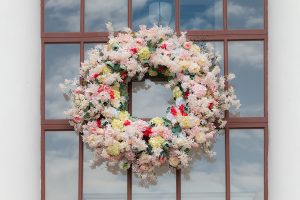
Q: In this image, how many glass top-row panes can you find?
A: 5